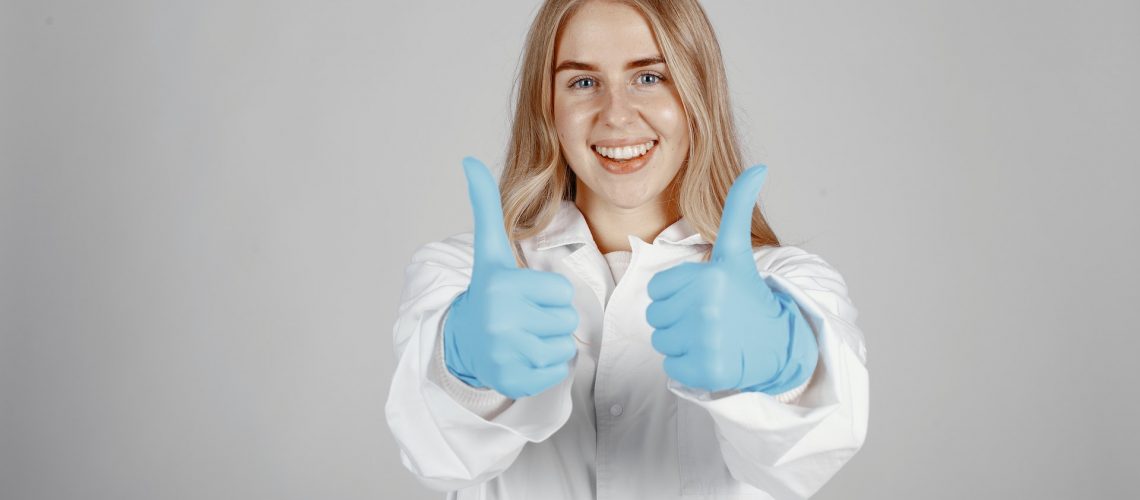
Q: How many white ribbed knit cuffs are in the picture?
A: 2